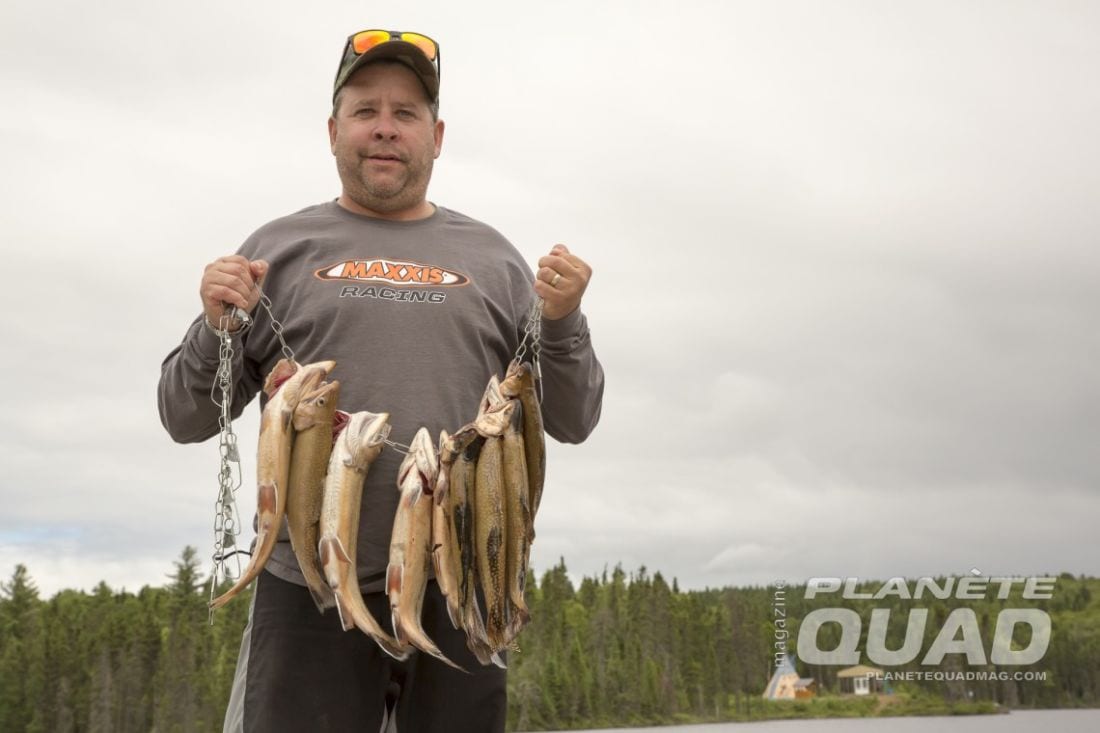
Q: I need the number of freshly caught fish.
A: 9